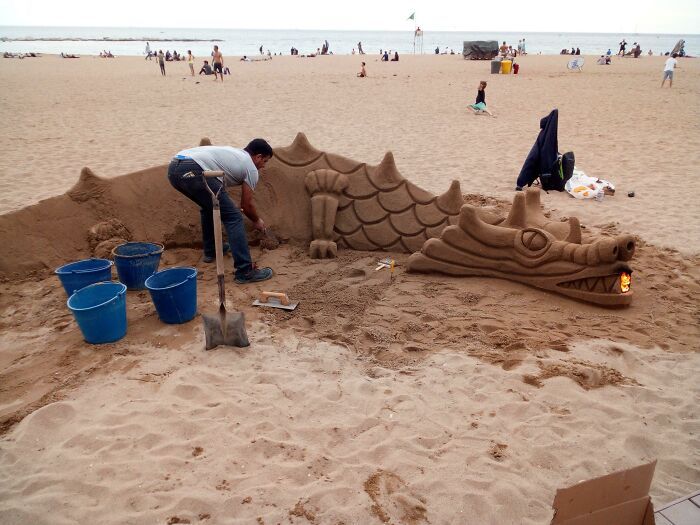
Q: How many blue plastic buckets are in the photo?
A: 4